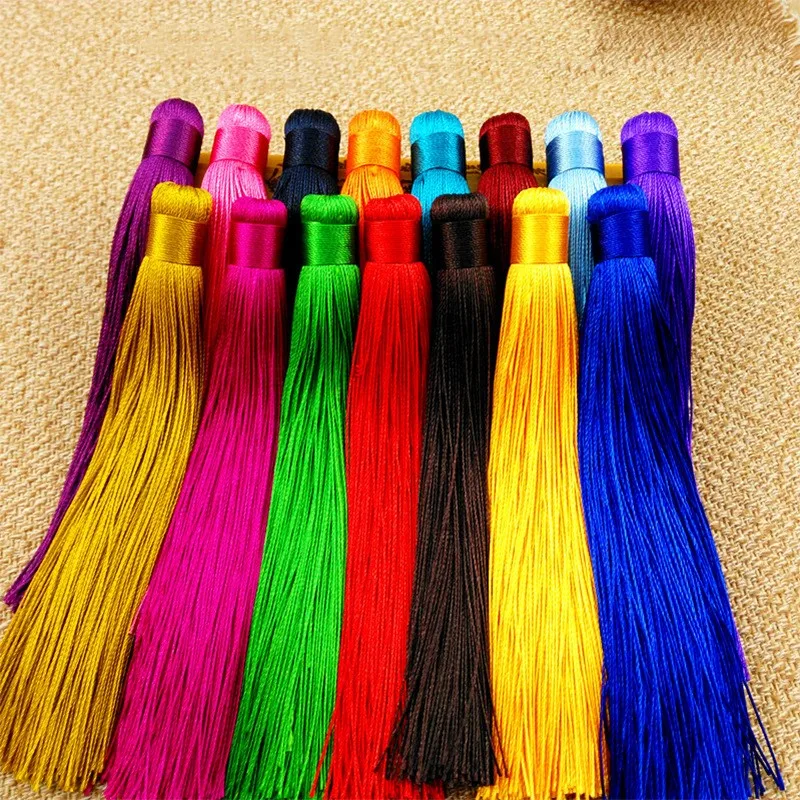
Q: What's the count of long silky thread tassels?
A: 15